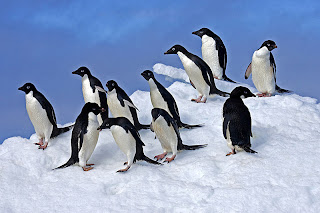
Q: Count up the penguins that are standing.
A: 11